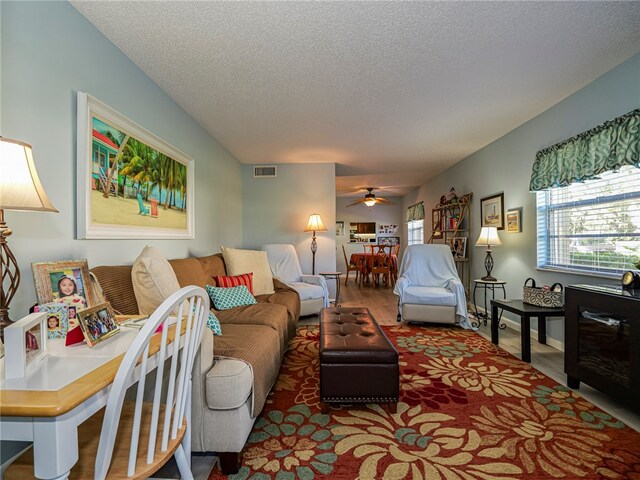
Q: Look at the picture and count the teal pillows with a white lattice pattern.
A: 2